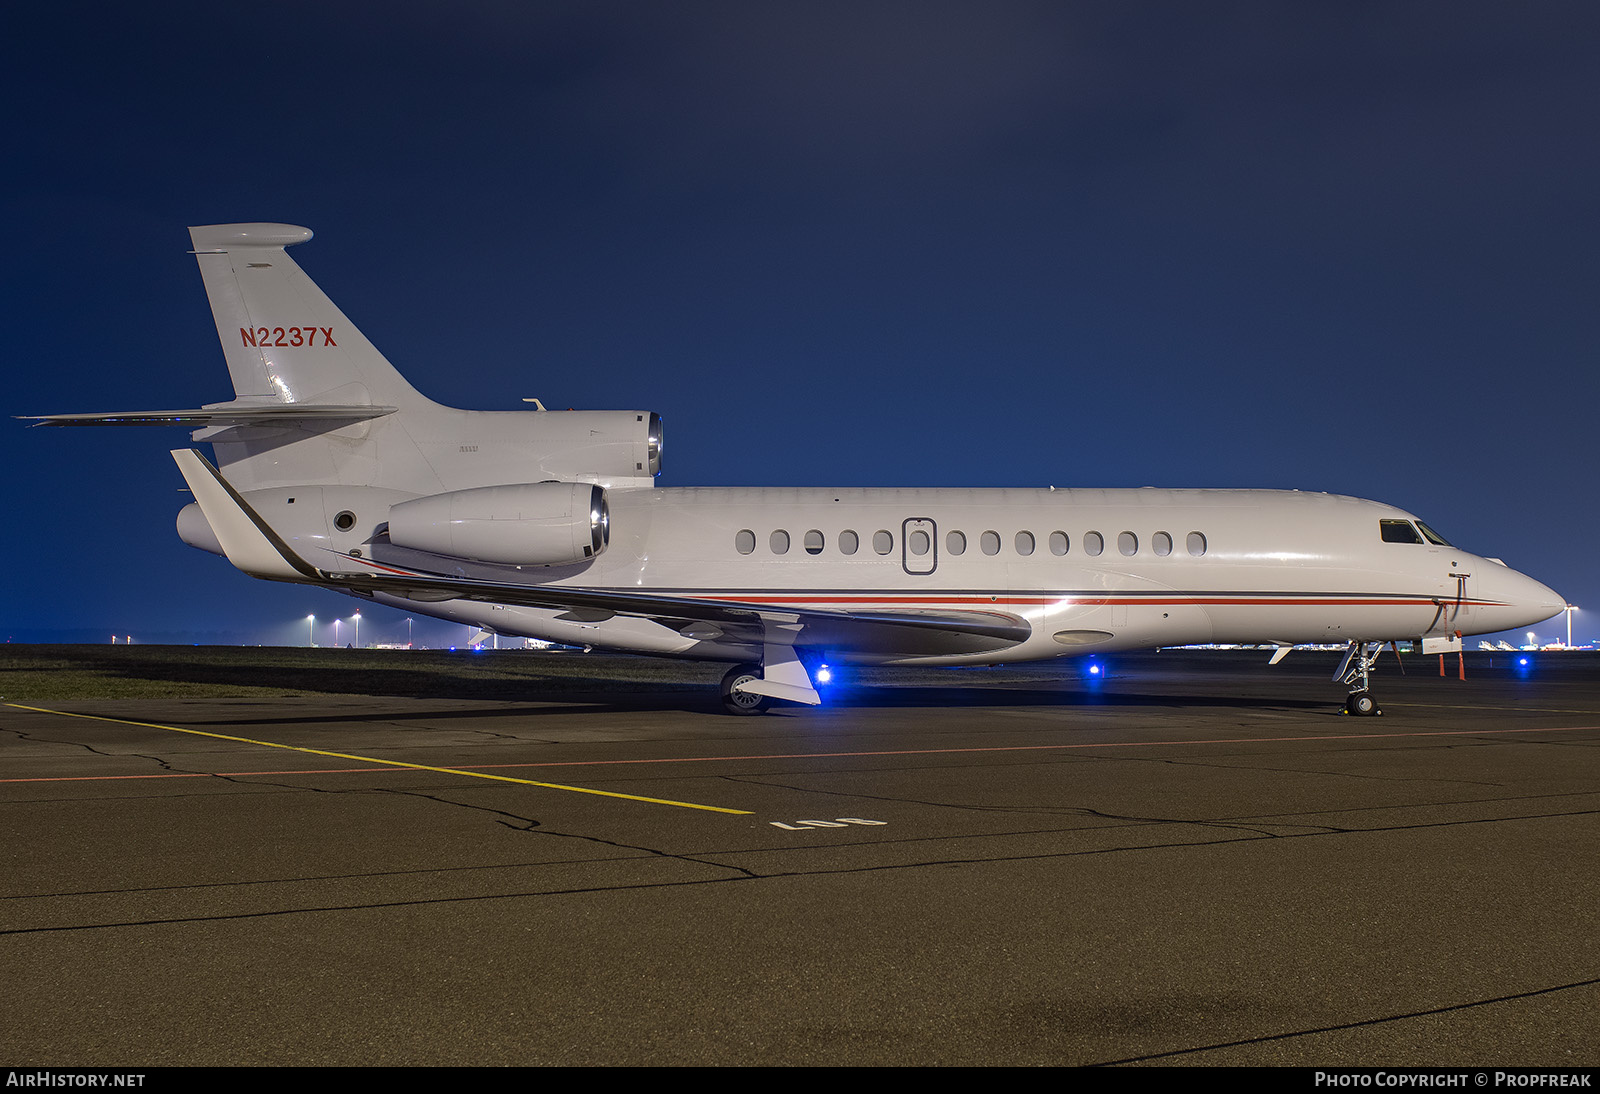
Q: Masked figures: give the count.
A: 0